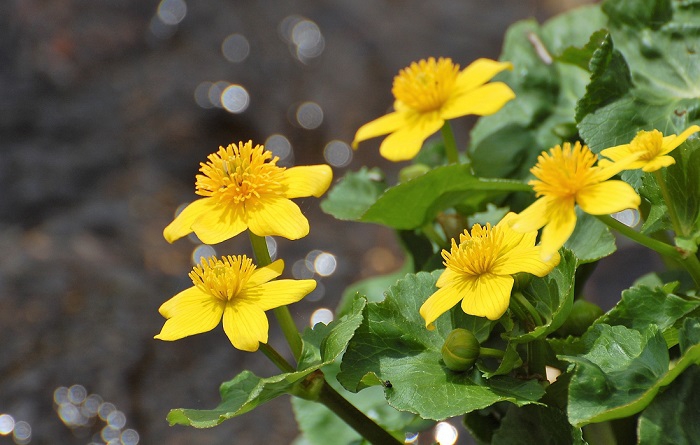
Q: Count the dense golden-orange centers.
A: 6